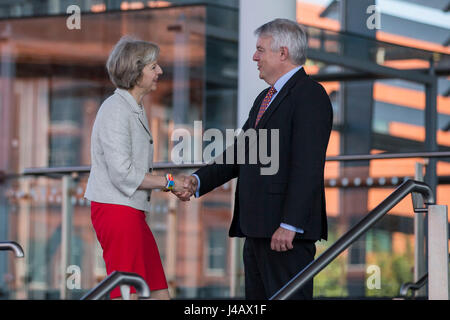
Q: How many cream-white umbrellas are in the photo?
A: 0